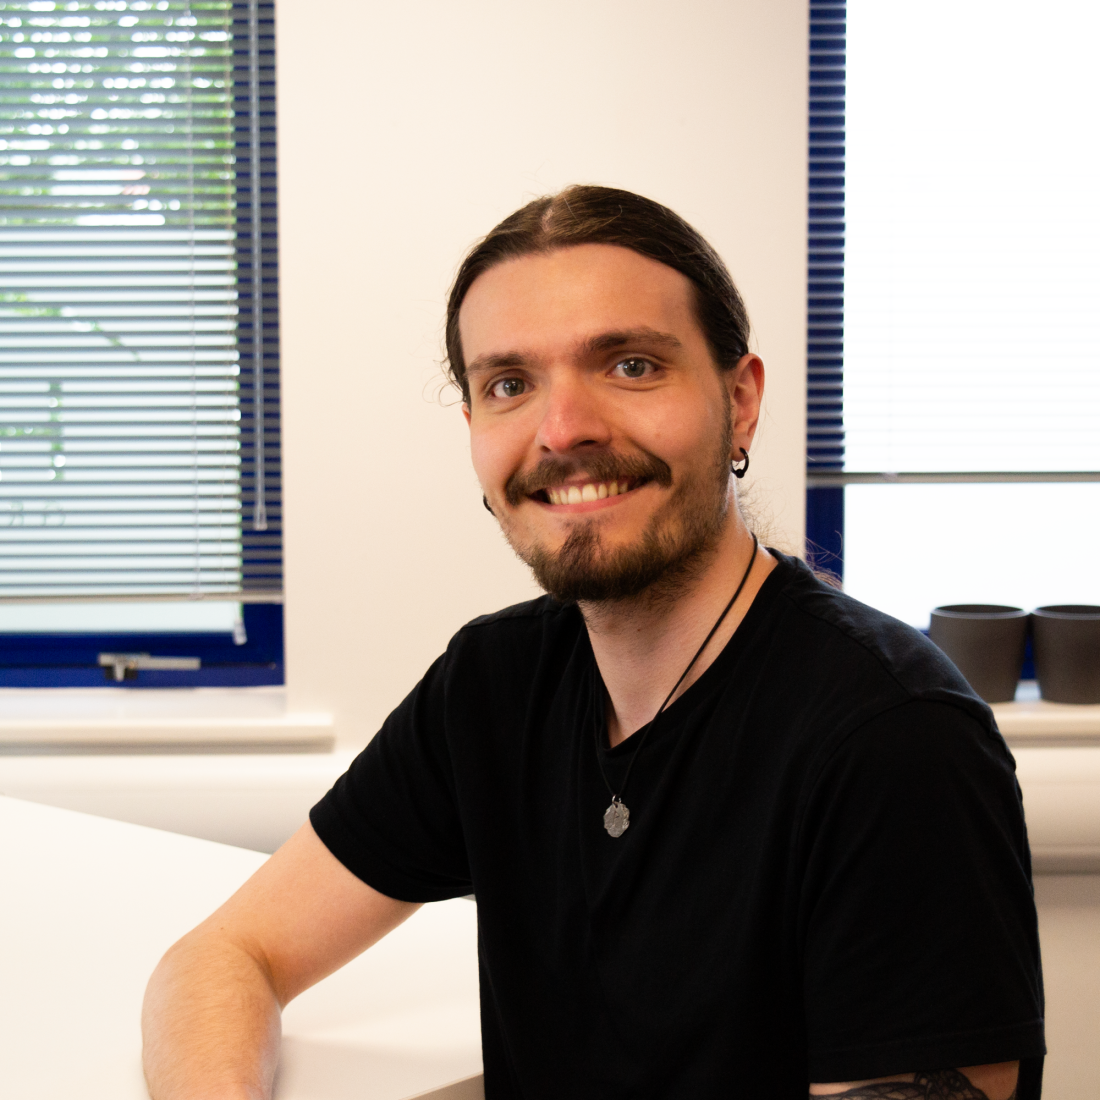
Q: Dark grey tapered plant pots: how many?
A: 2